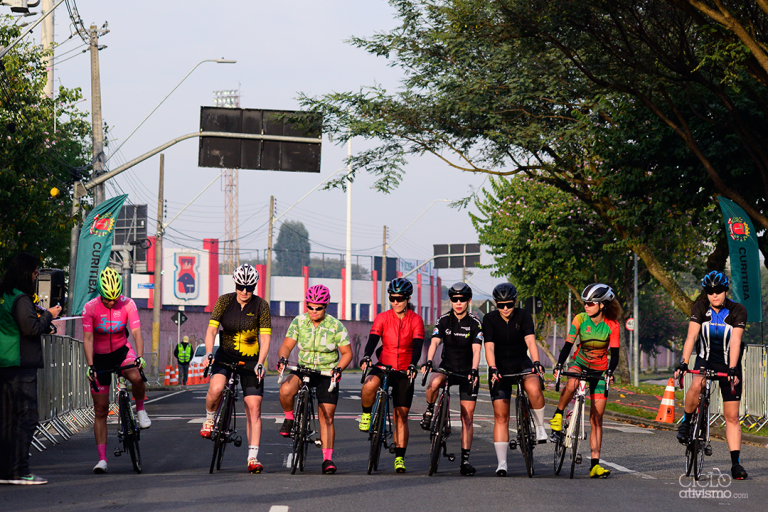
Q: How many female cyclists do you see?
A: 8